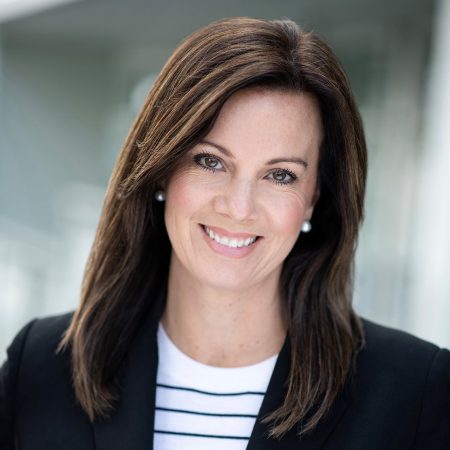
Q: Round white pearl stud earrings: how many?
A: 2